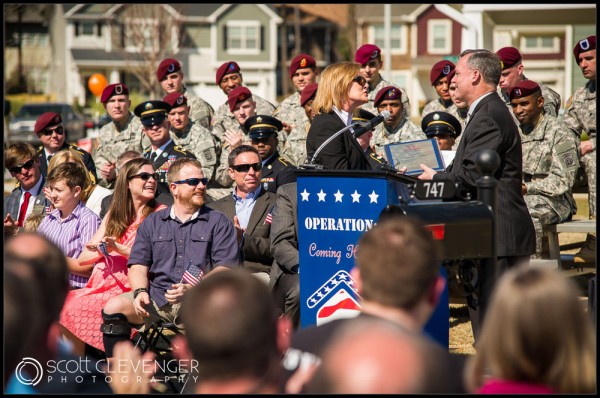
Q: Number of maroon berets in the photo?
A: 15